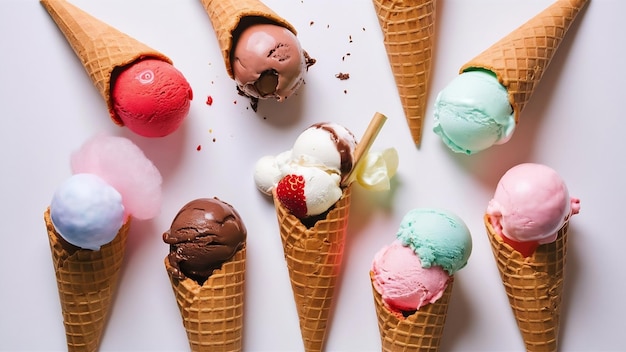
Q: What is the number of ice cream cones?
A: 9